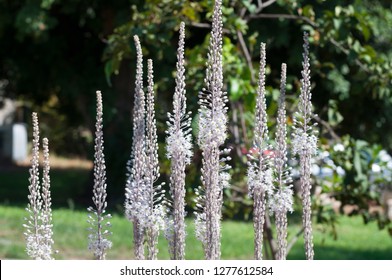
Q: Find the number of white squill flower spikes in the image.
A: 10